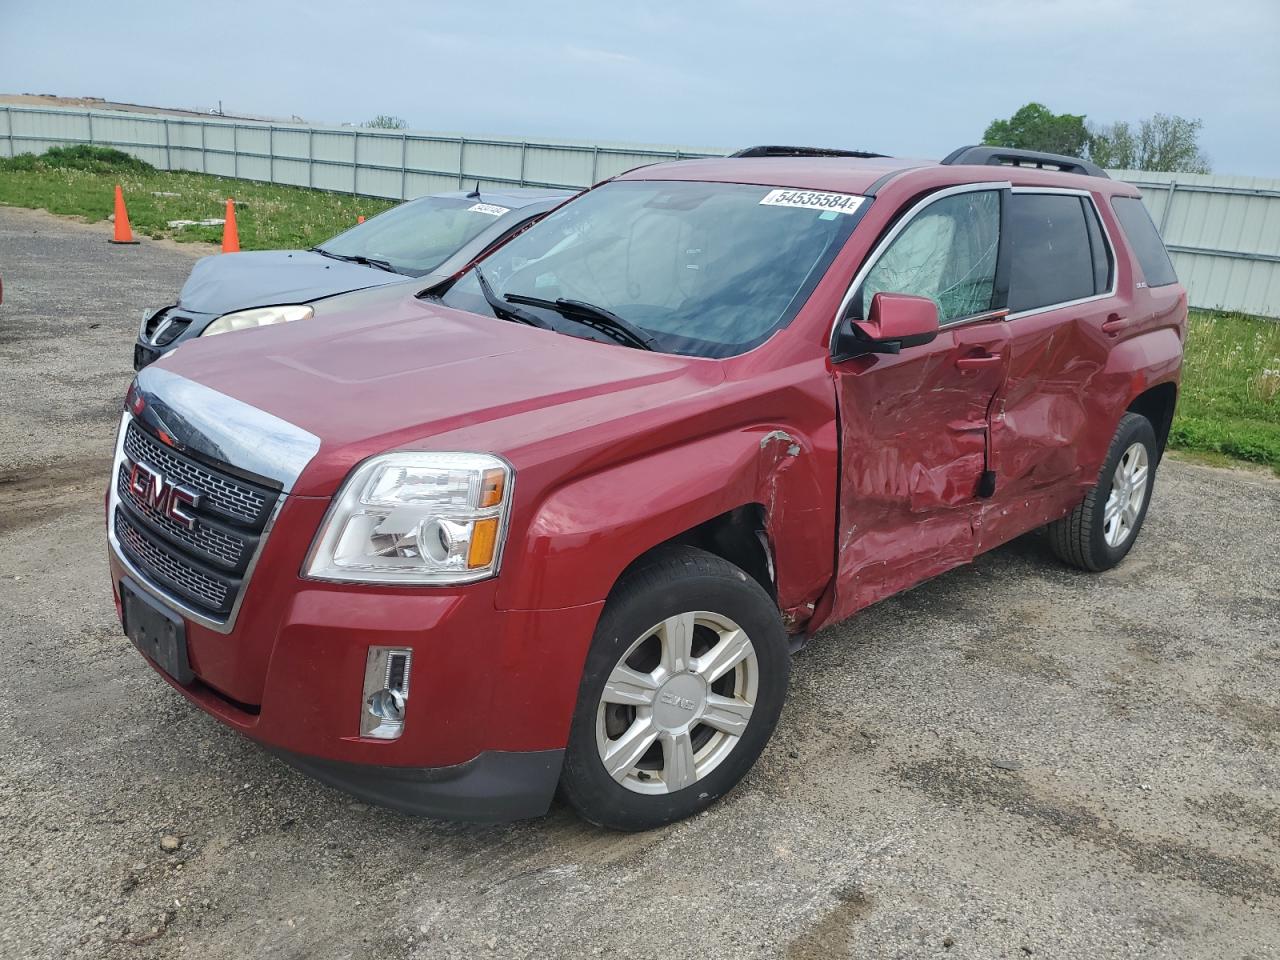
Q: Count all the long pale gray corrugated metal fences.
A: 1